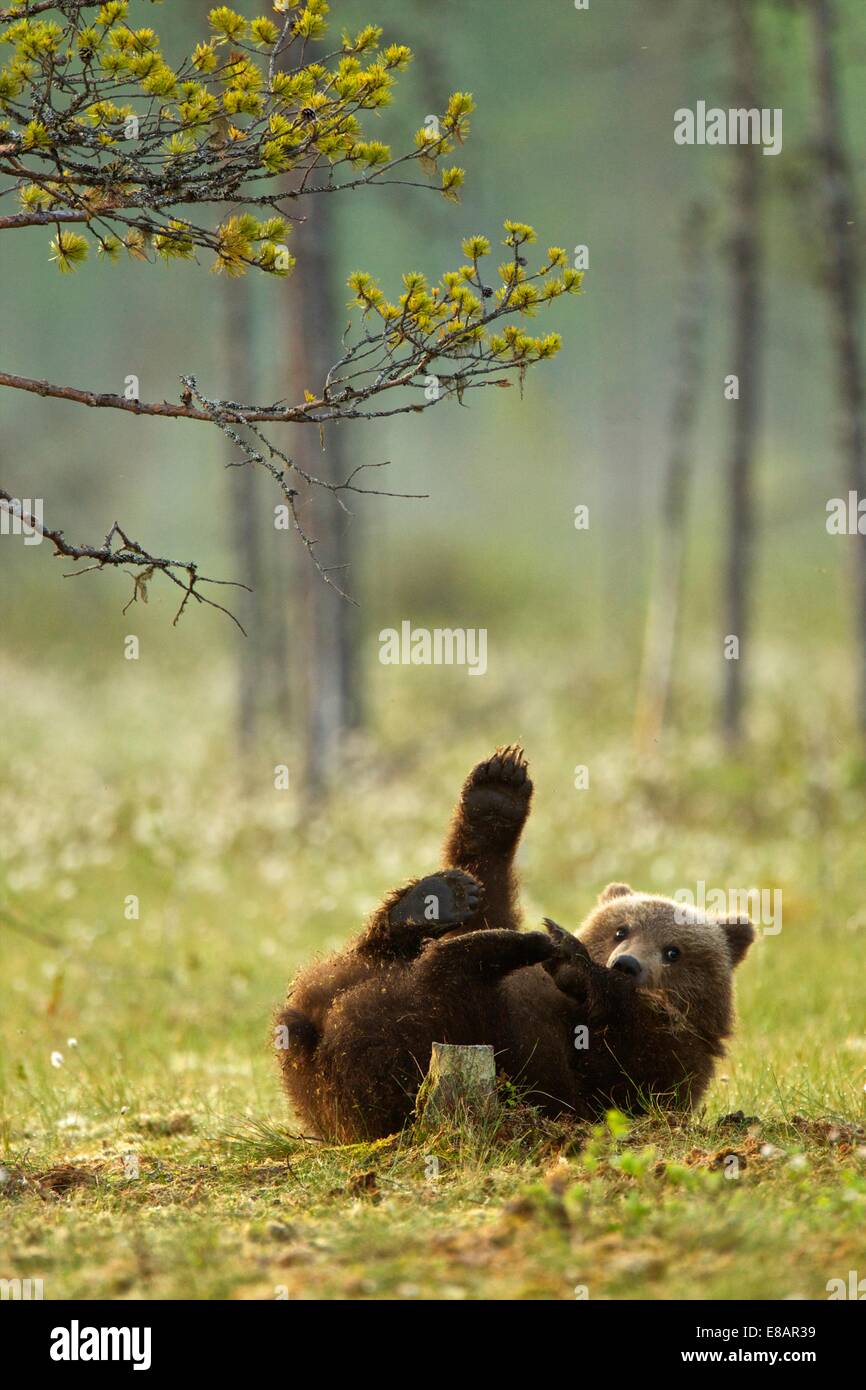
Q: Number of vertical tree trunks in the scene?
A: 5